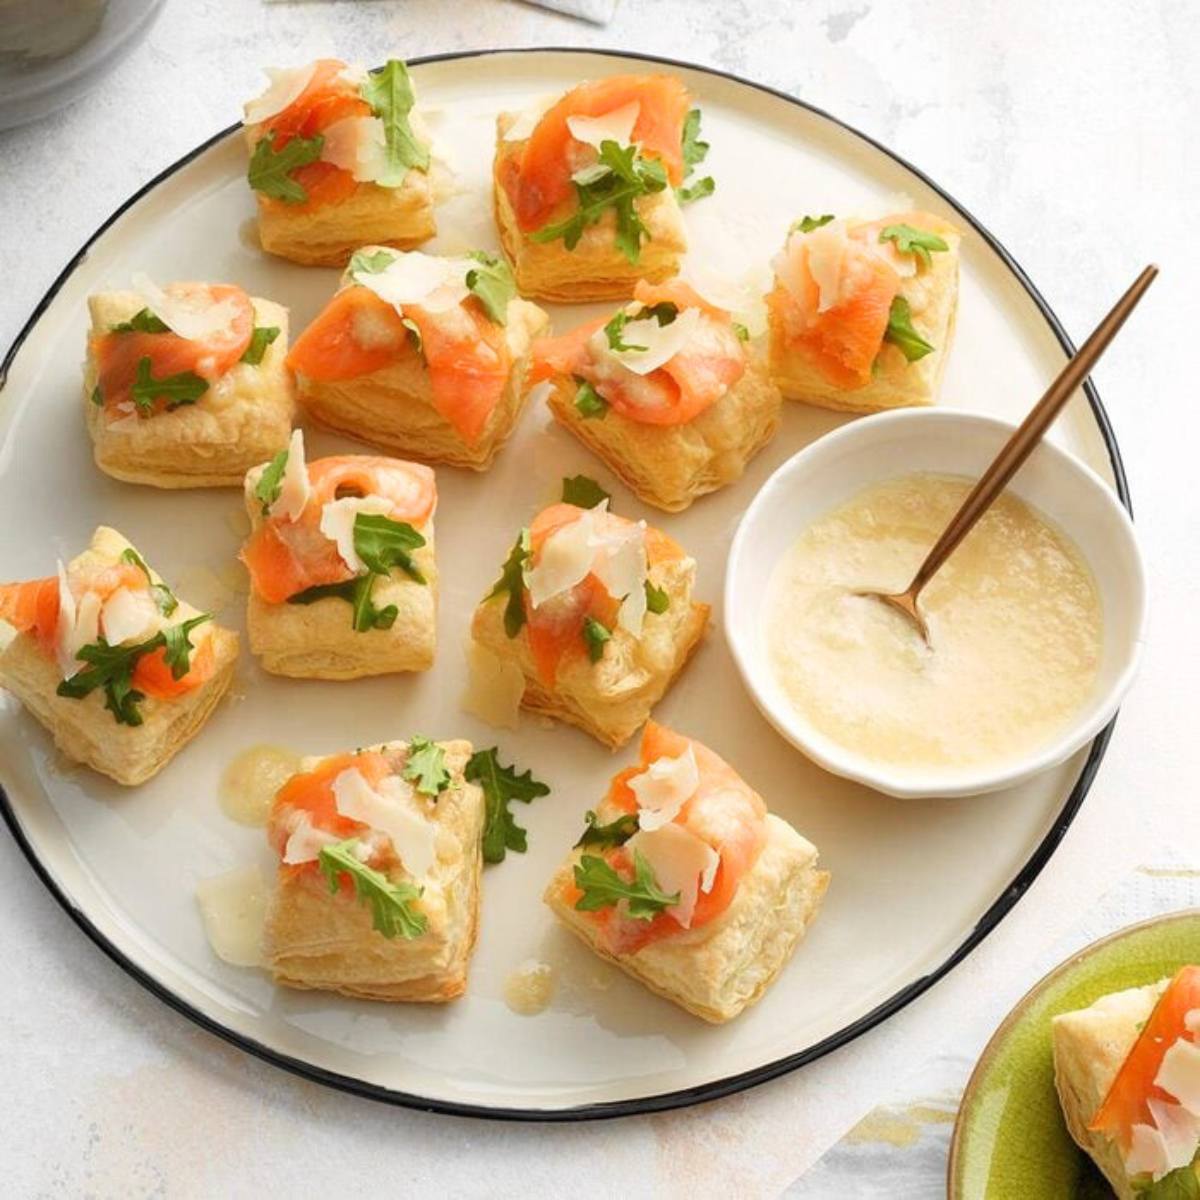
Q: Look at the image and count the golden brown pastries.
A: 12